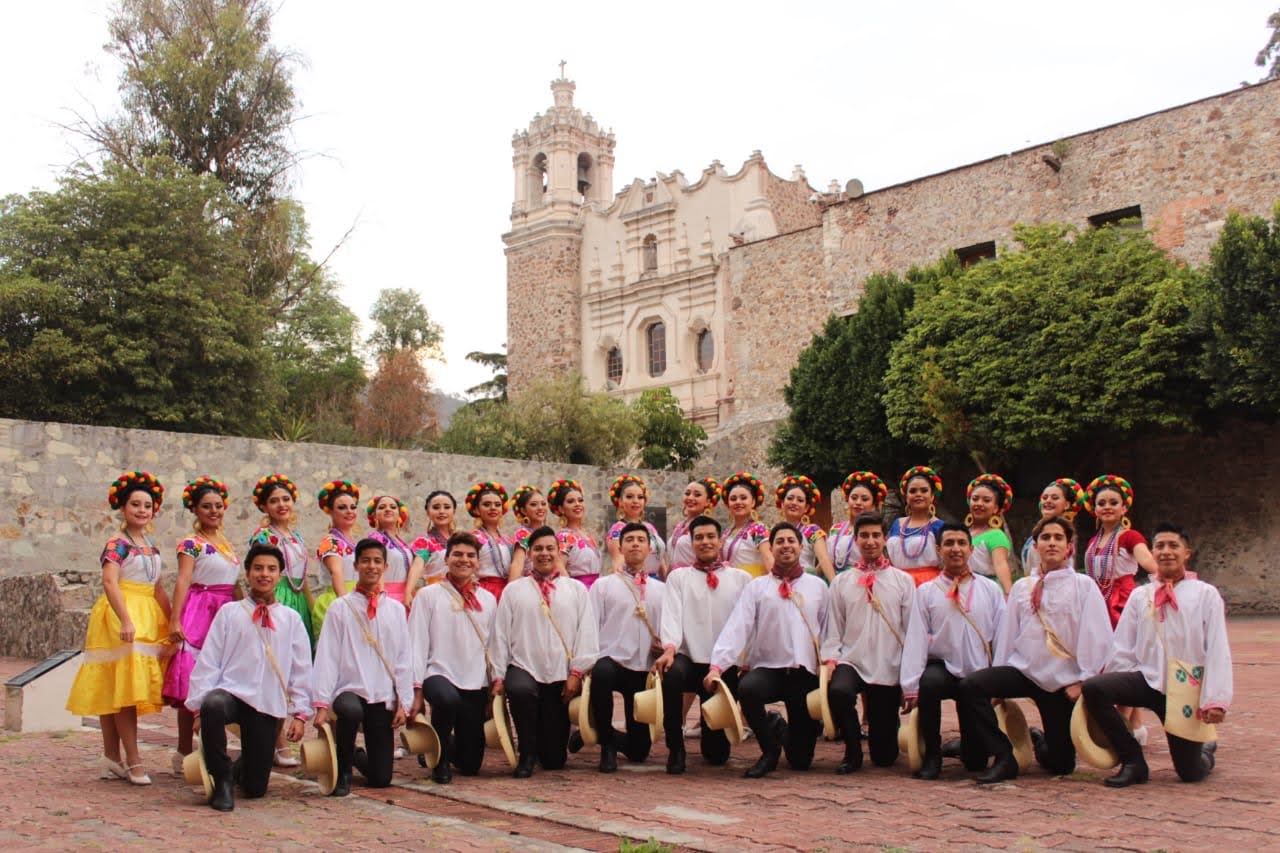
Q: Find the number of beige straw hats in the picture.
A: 11